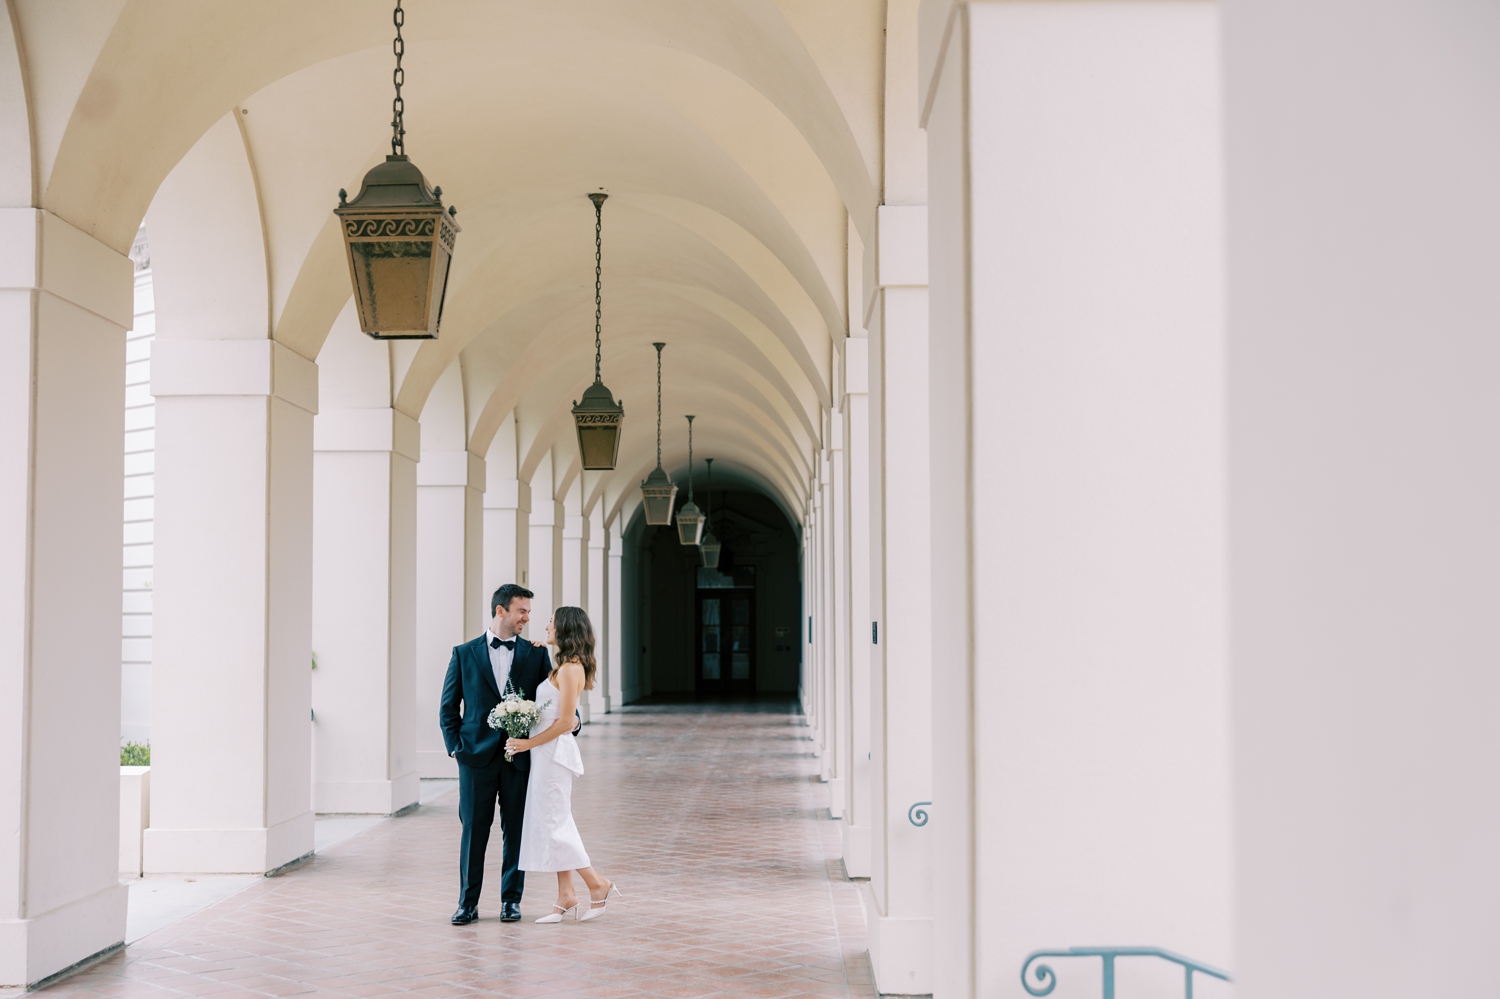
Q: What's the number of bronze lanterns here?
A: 5